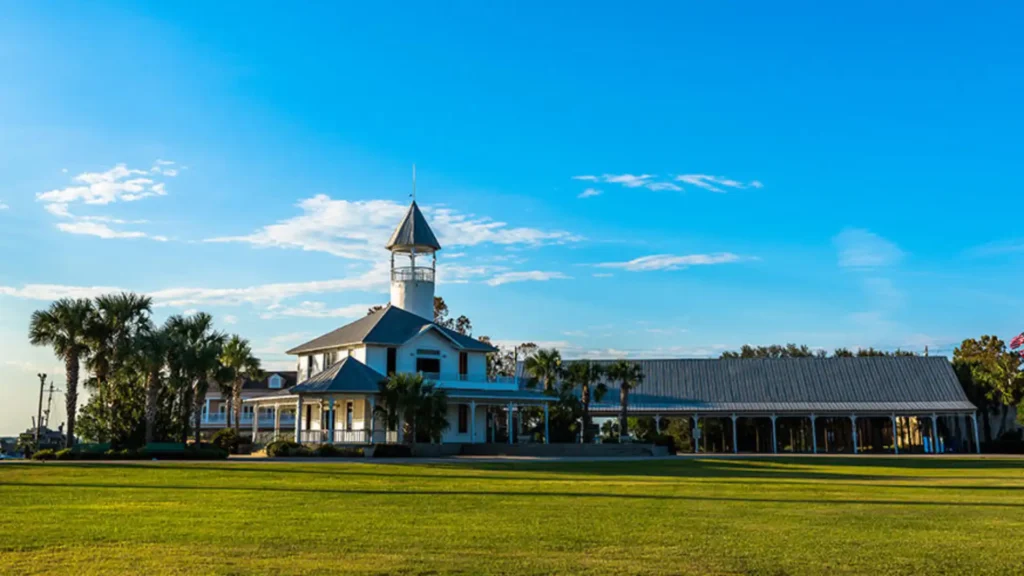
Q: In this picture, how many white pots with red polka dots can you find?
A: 0